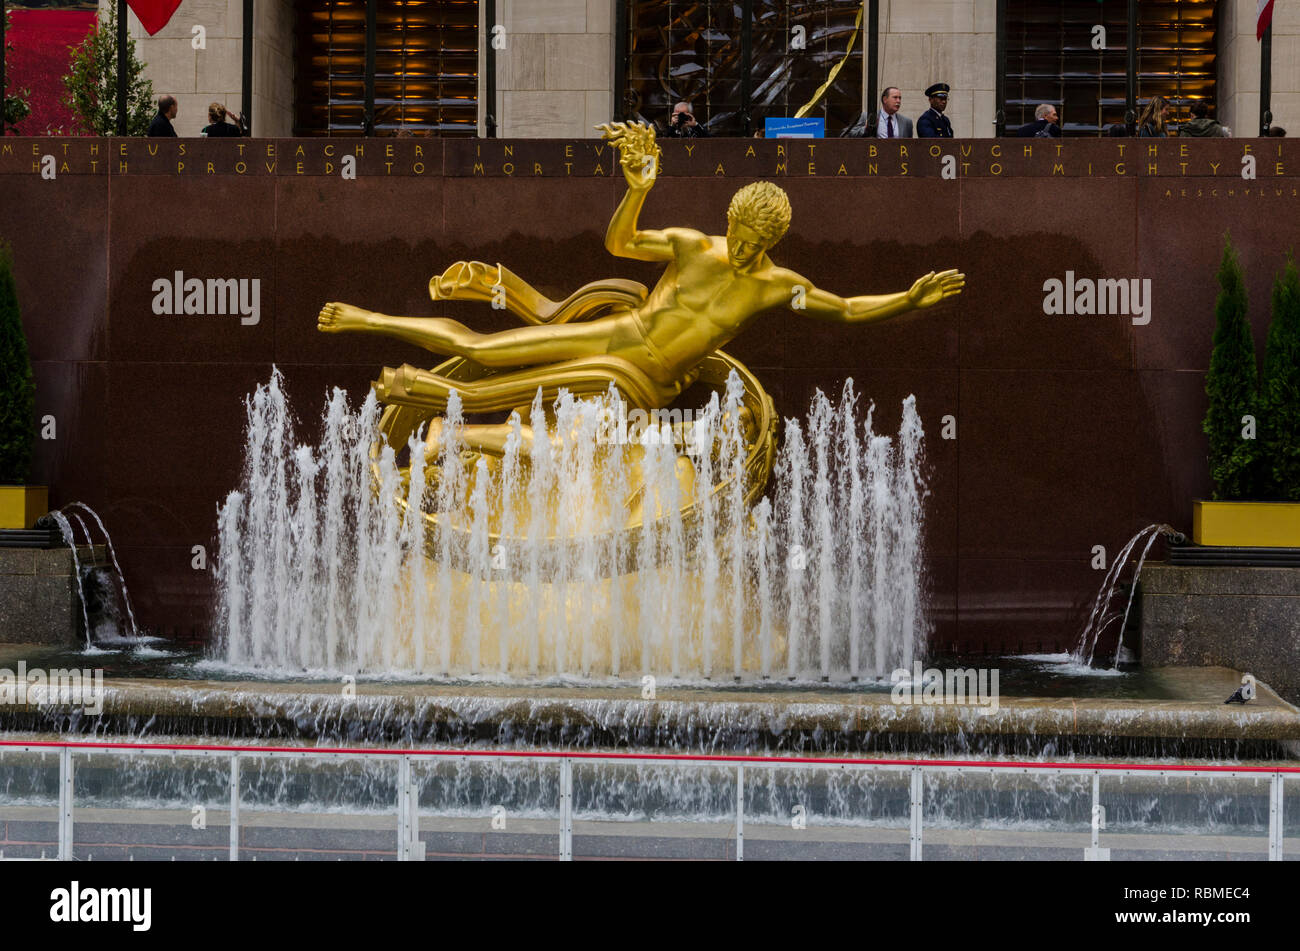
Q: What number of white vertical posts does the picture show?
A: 8